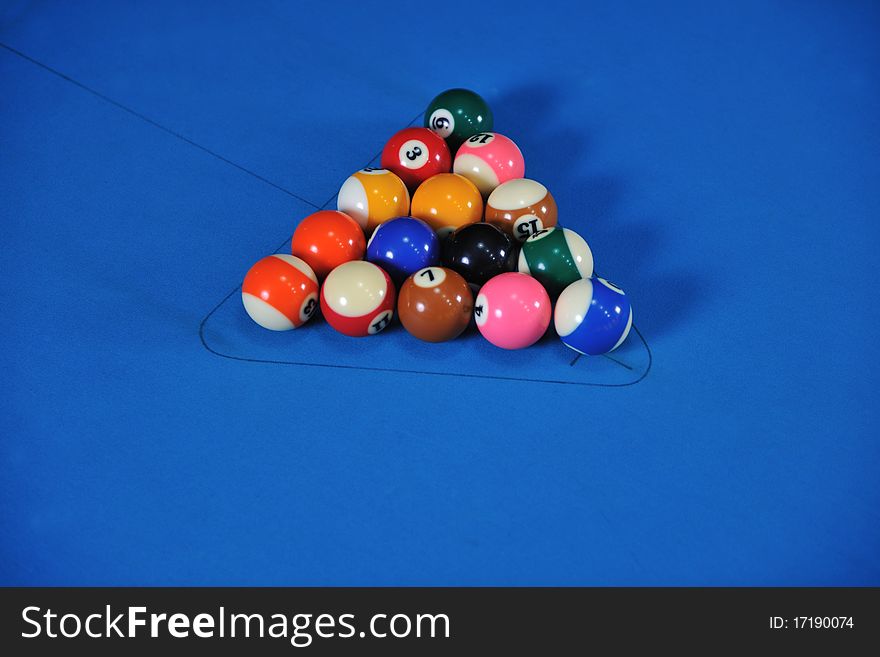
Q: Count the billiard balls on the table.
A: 15